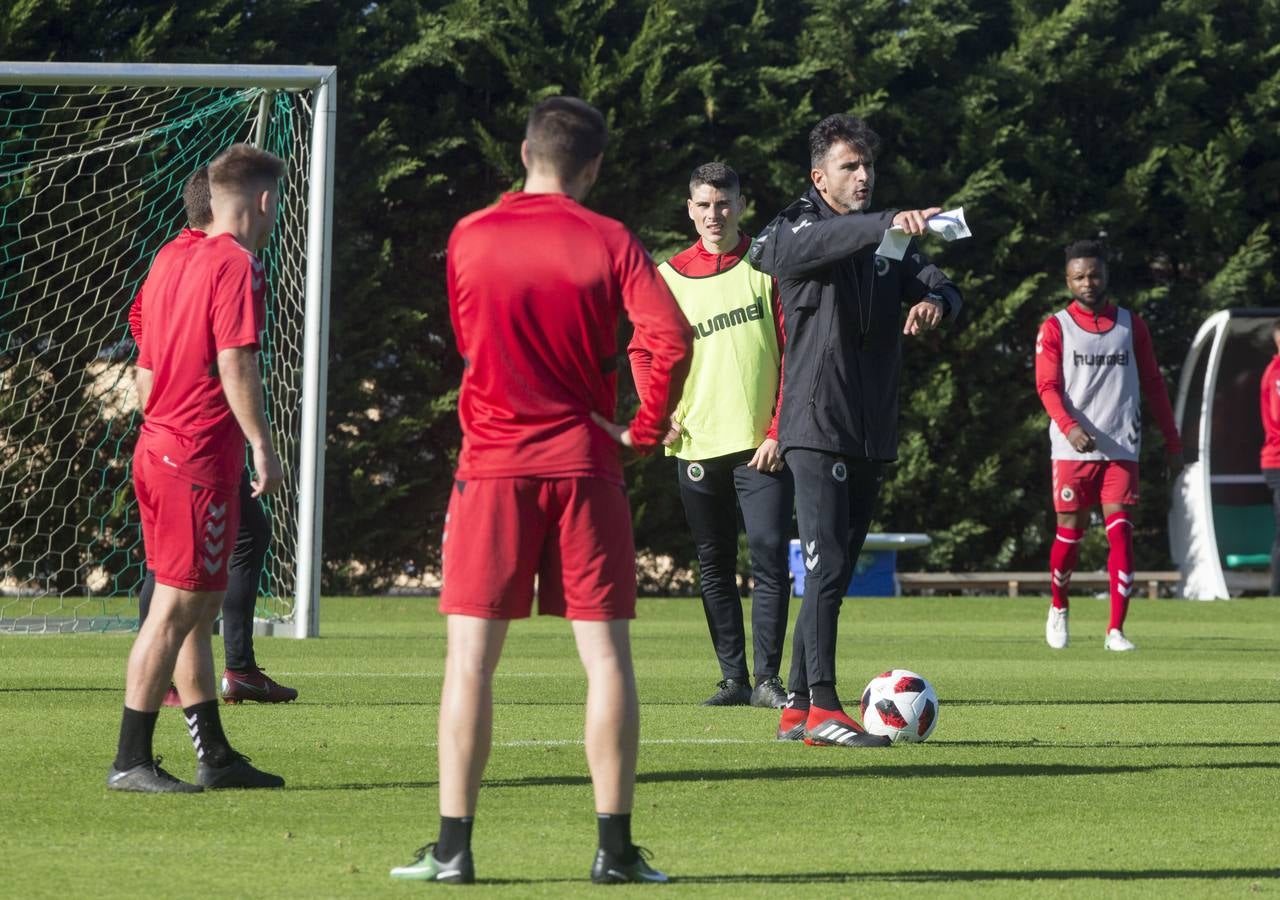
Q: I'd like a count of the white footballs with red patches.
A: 1